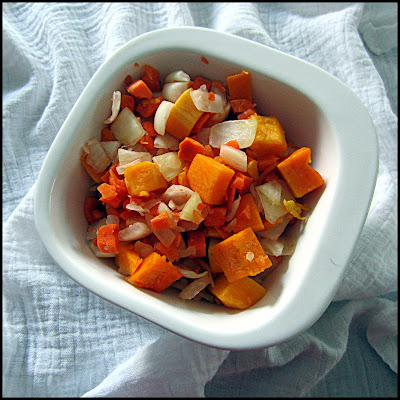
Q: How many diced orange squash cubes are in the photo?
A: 11